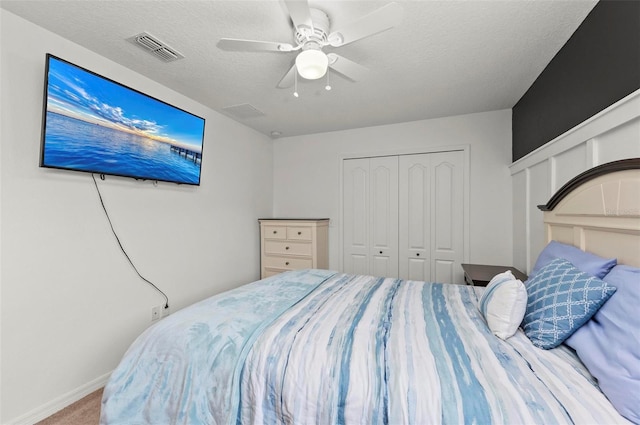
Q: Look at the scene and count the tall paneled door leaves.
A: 4